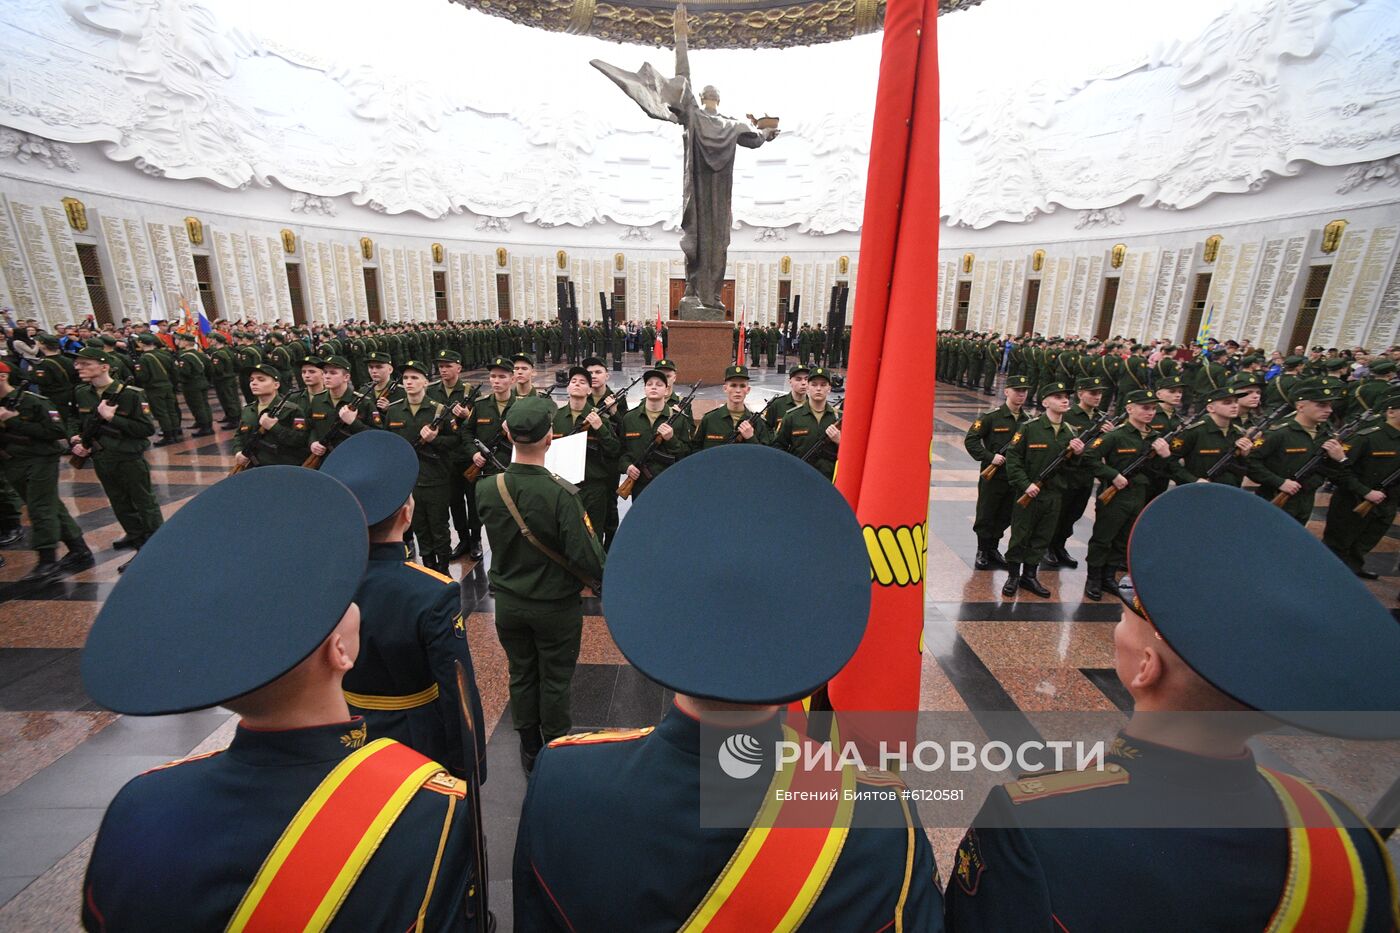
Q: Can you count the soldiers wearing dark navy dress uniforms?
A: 4